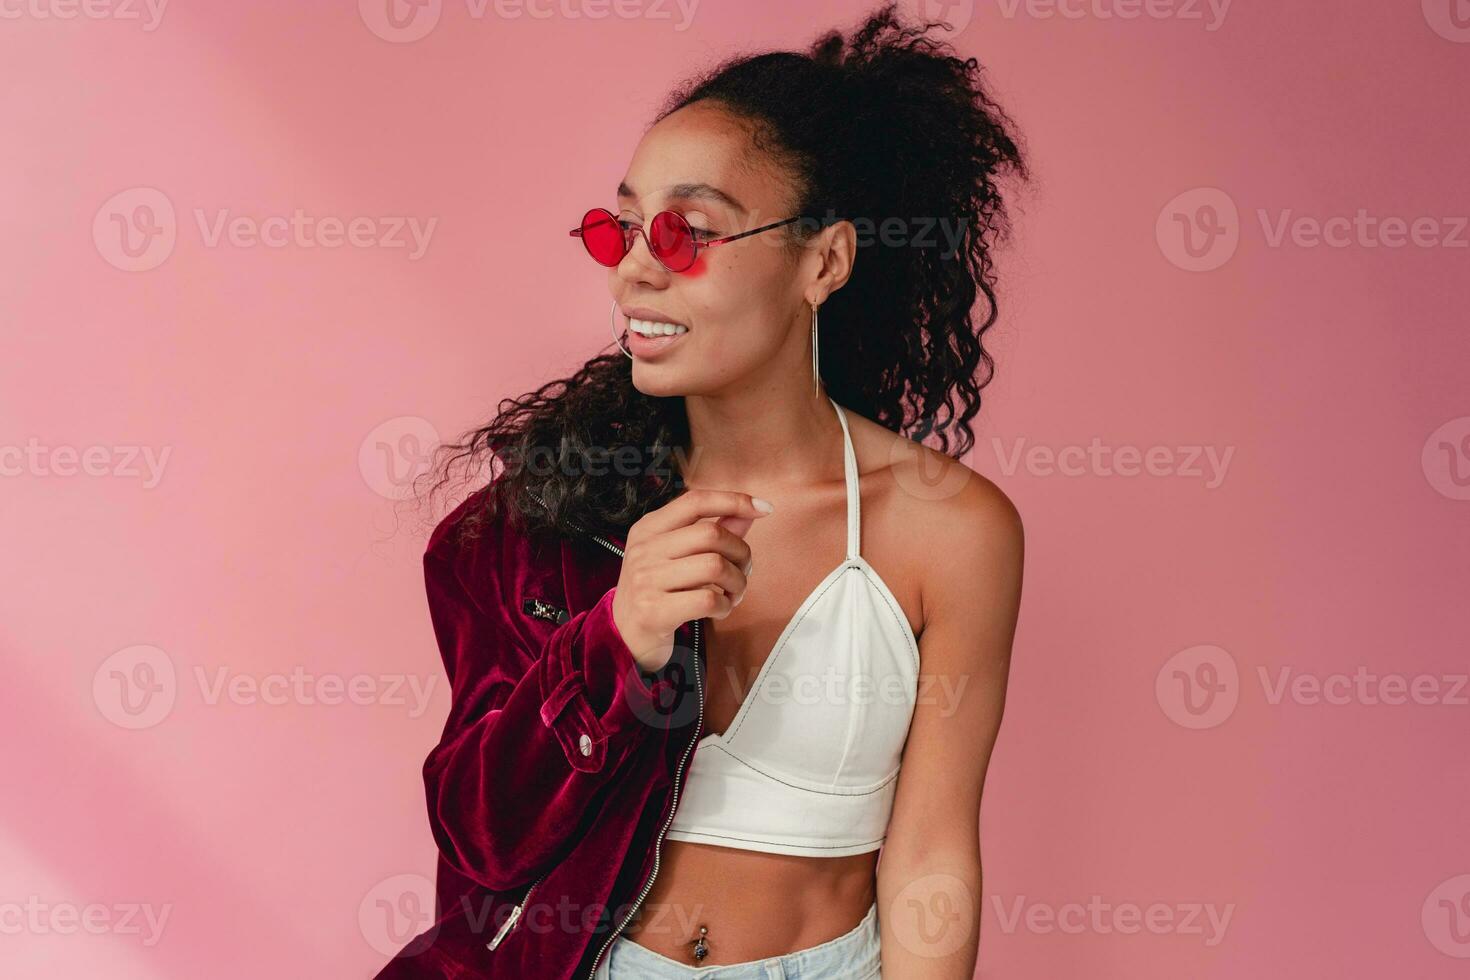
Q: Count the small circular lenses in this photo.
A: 2